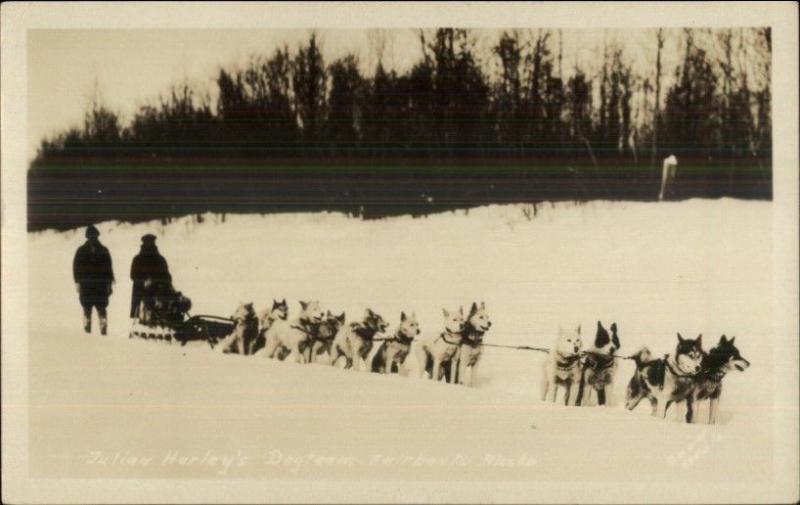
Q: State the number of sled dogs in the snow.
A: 12